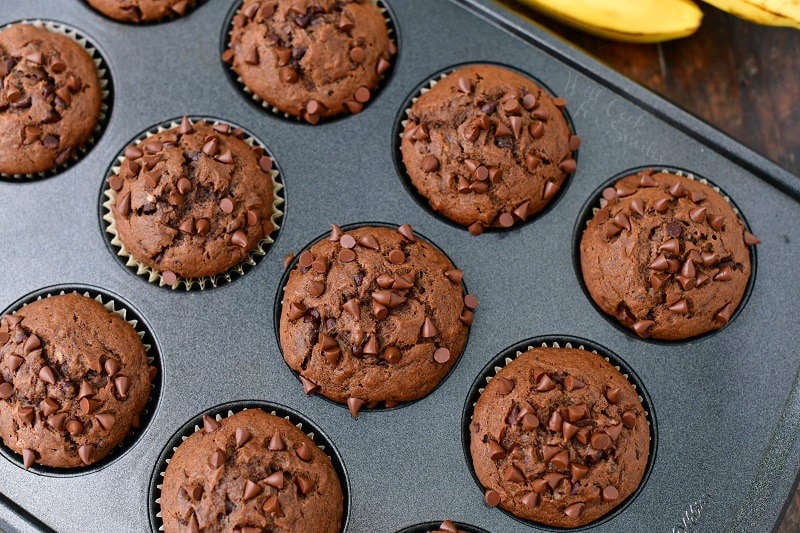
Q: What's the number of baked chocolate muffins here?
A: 11